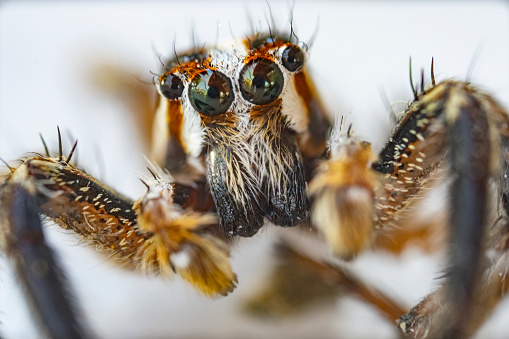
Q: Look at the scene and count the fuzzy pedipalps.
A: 2